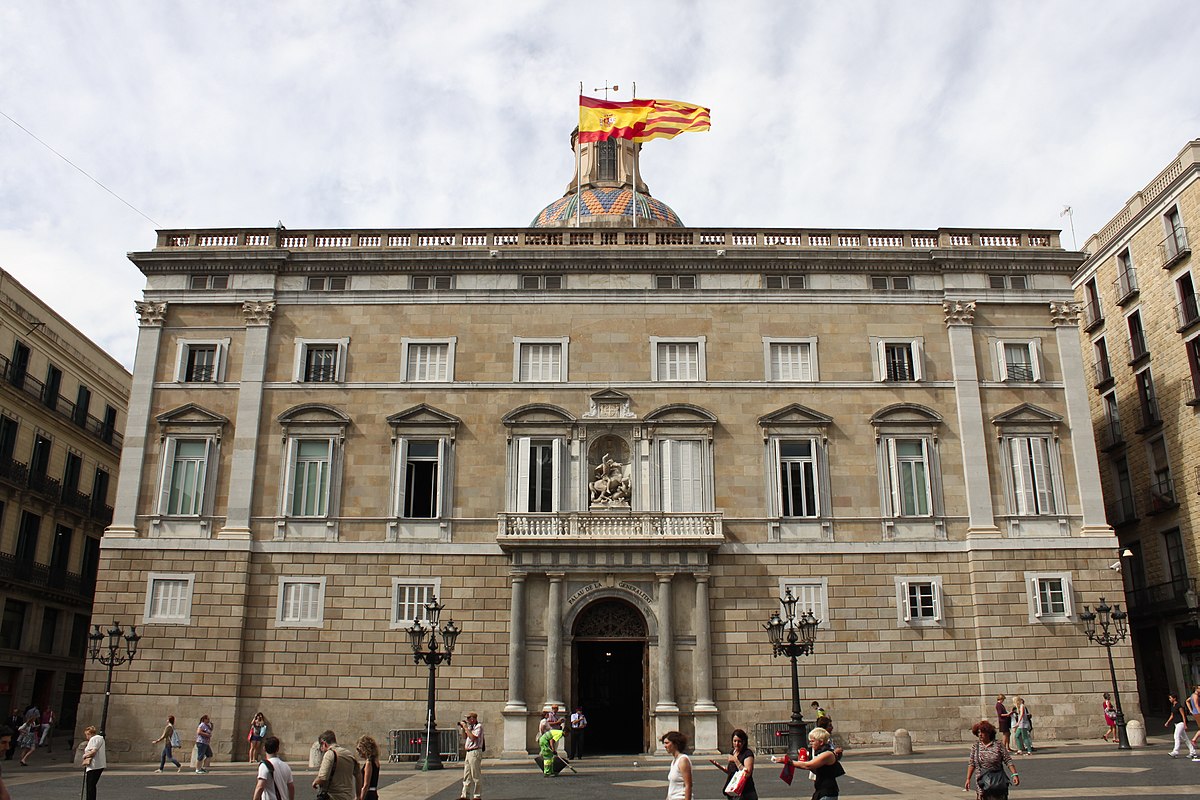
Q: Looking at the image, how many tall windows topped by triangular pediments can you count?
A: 4